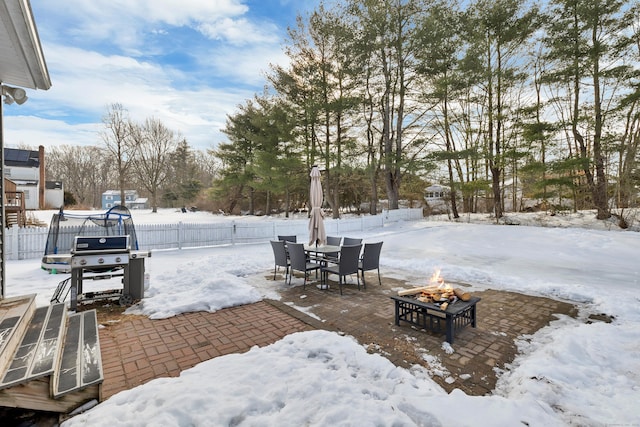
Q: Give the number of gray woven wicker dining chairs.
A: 7